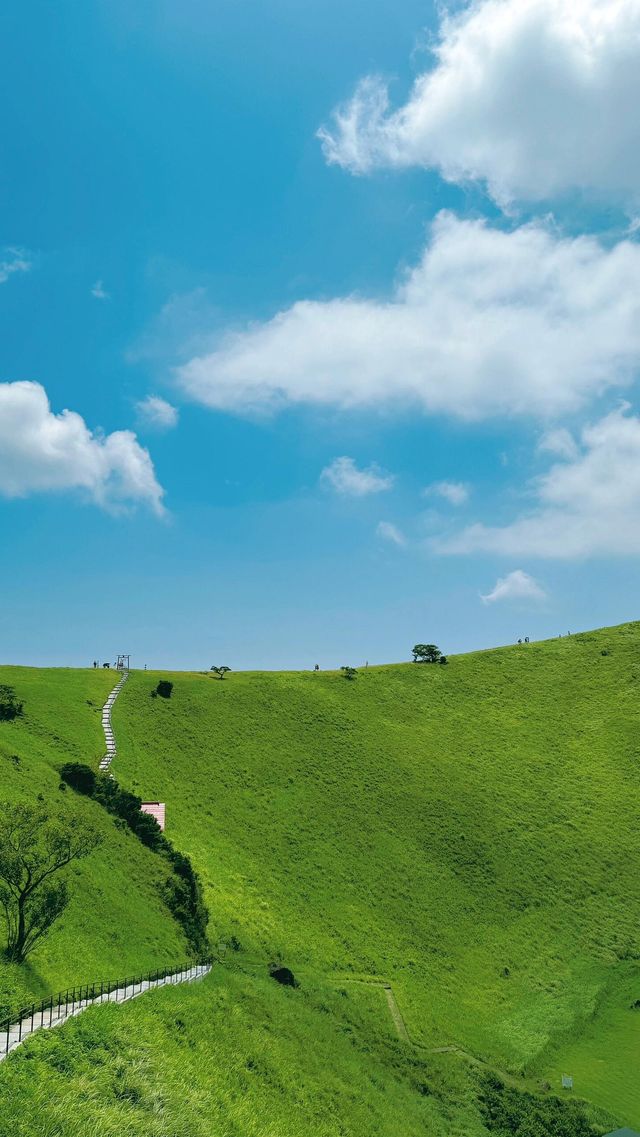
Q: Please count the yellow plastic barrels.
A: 0